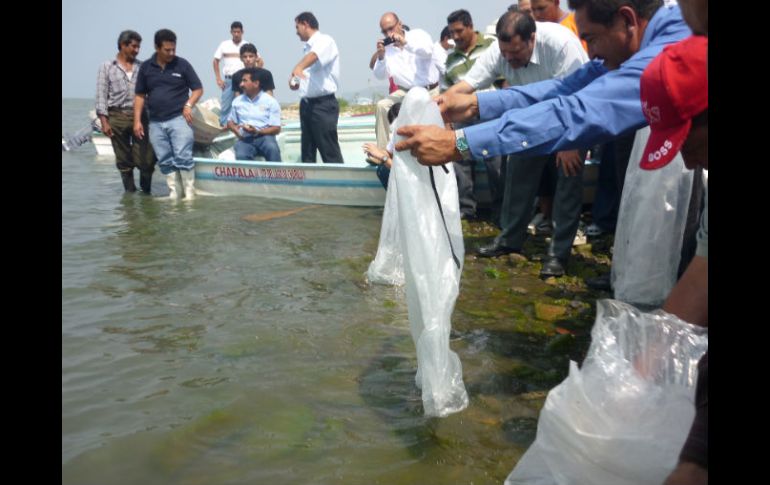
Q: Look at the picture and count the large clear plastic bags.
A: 4